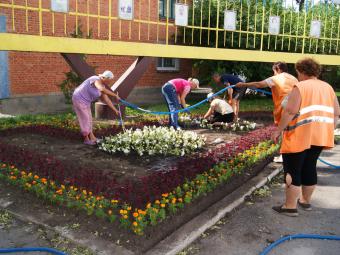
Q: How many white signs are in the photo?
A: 6